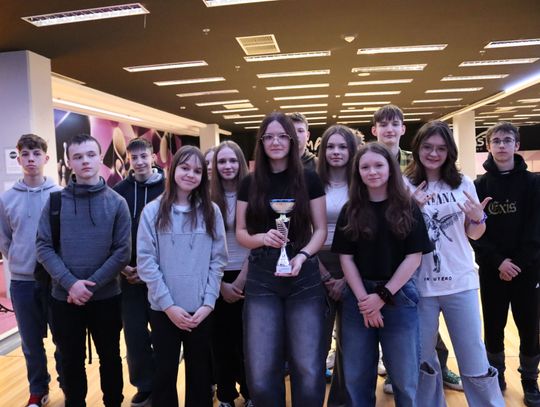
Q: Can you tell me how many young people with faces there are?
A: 13